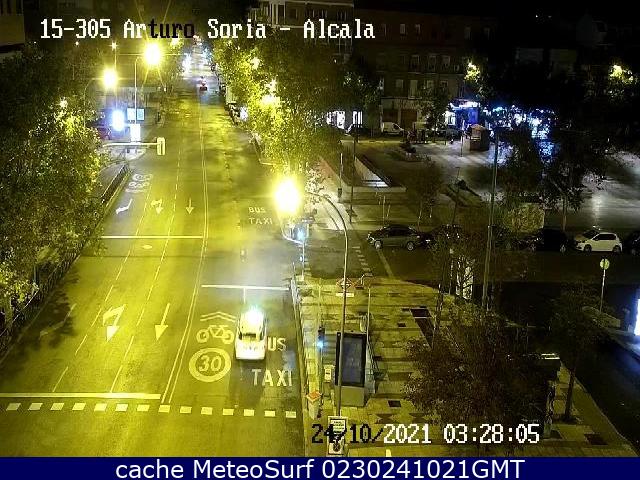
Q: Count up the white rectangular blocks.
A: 14